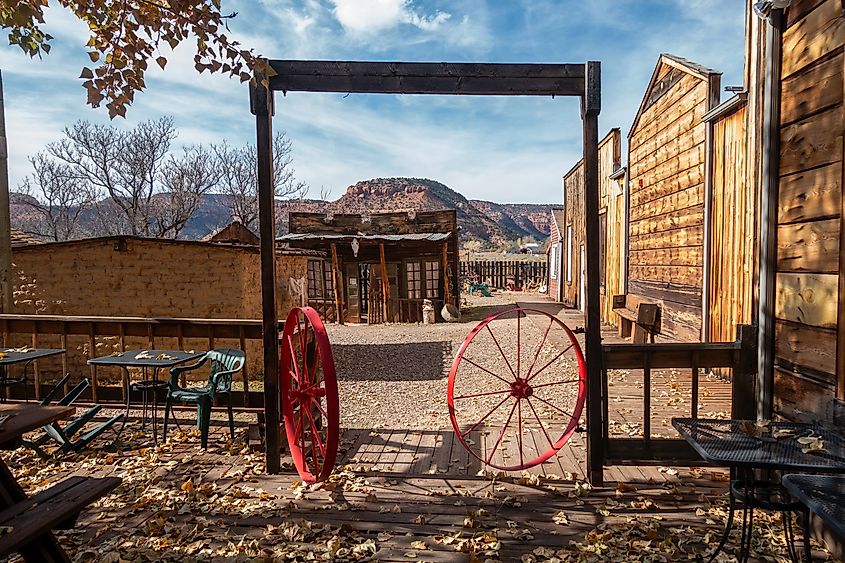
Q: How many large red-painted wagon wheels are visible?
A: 2